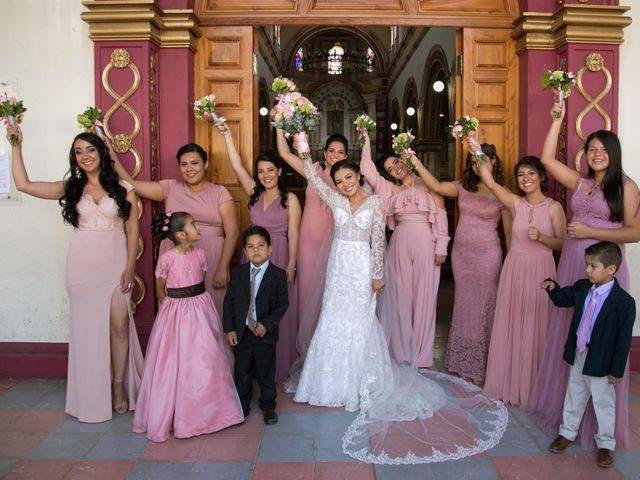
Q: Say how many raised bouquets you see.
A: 9